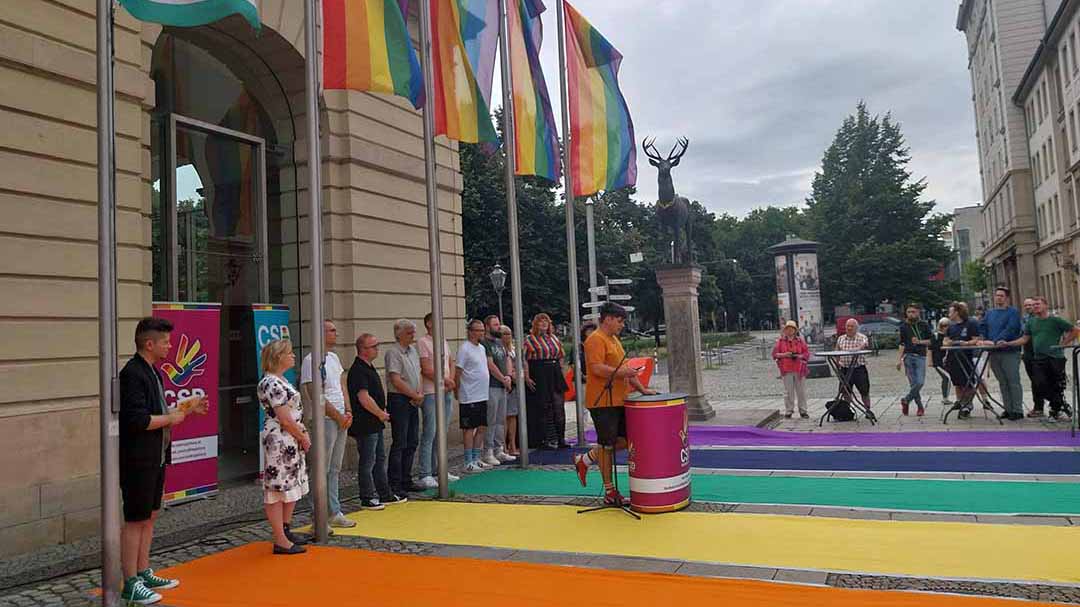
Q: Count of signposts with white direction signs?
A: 1